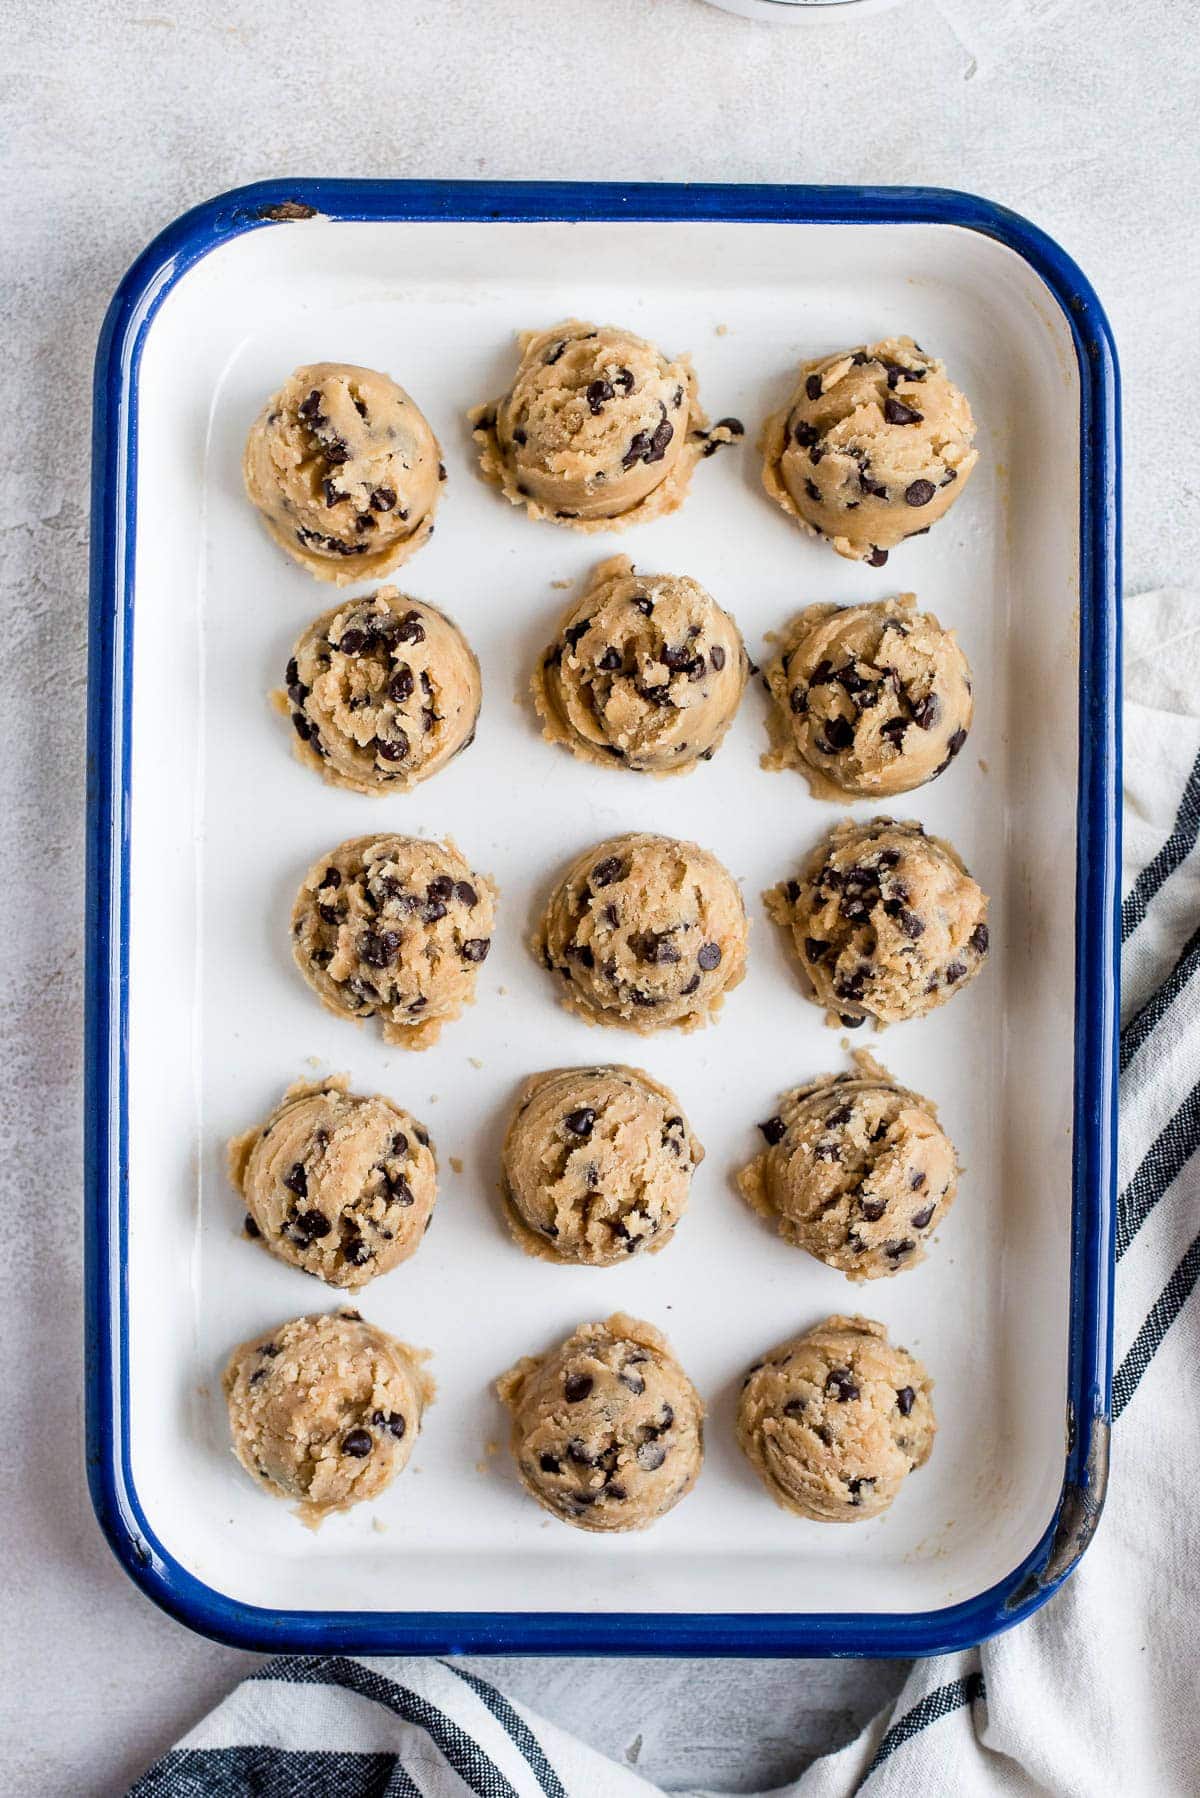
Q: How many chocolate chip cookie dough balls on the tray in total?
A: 15